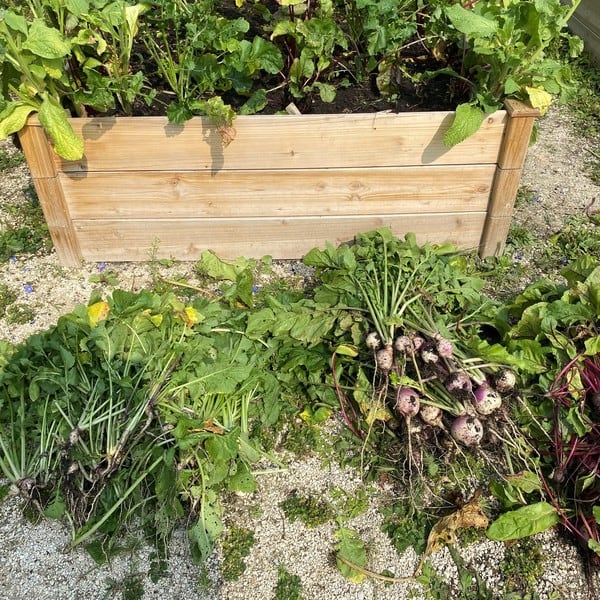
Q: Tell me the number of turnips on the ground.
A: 12